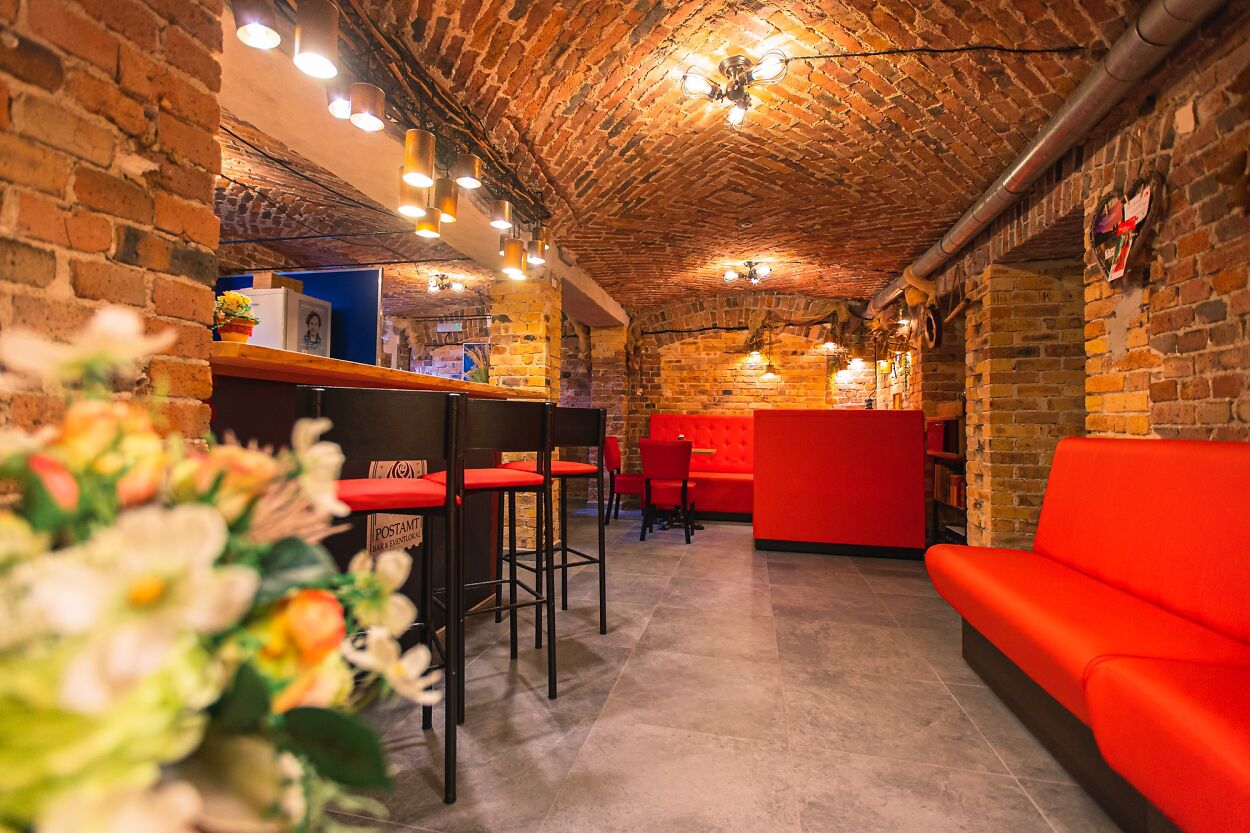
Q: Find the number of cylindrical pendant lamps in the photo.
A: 15